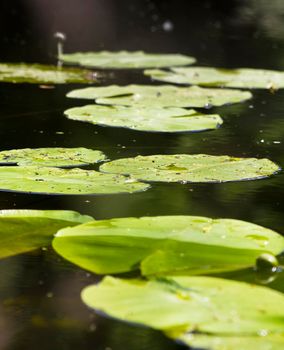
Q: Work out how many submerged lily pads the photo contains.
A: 0